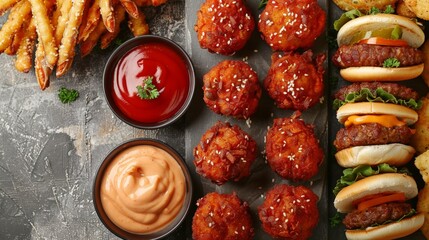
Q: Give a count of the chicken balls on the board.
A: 8